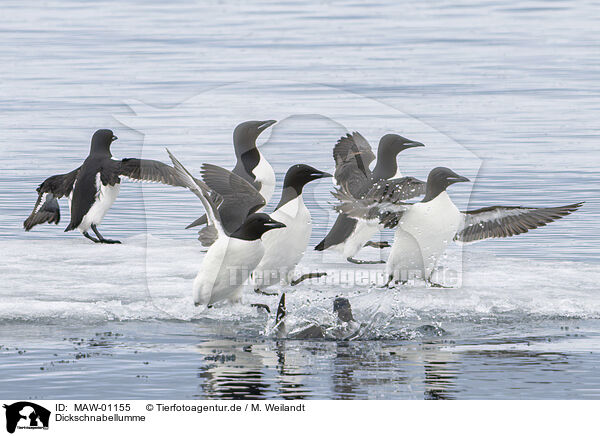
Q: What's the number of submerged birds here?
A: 1